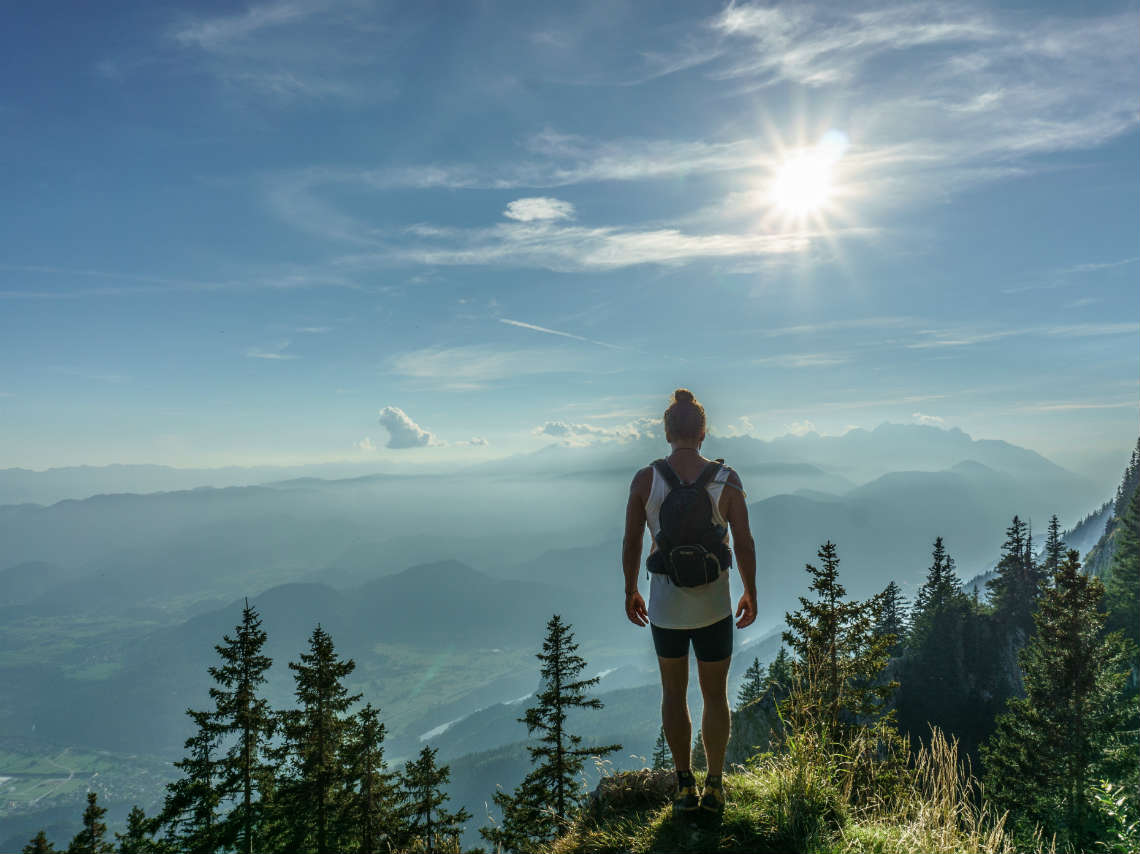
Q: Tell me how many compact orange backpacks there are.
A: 0